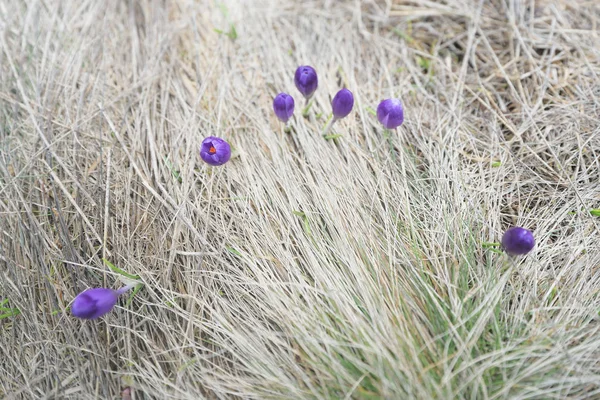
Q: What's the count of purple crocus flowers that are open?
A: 1